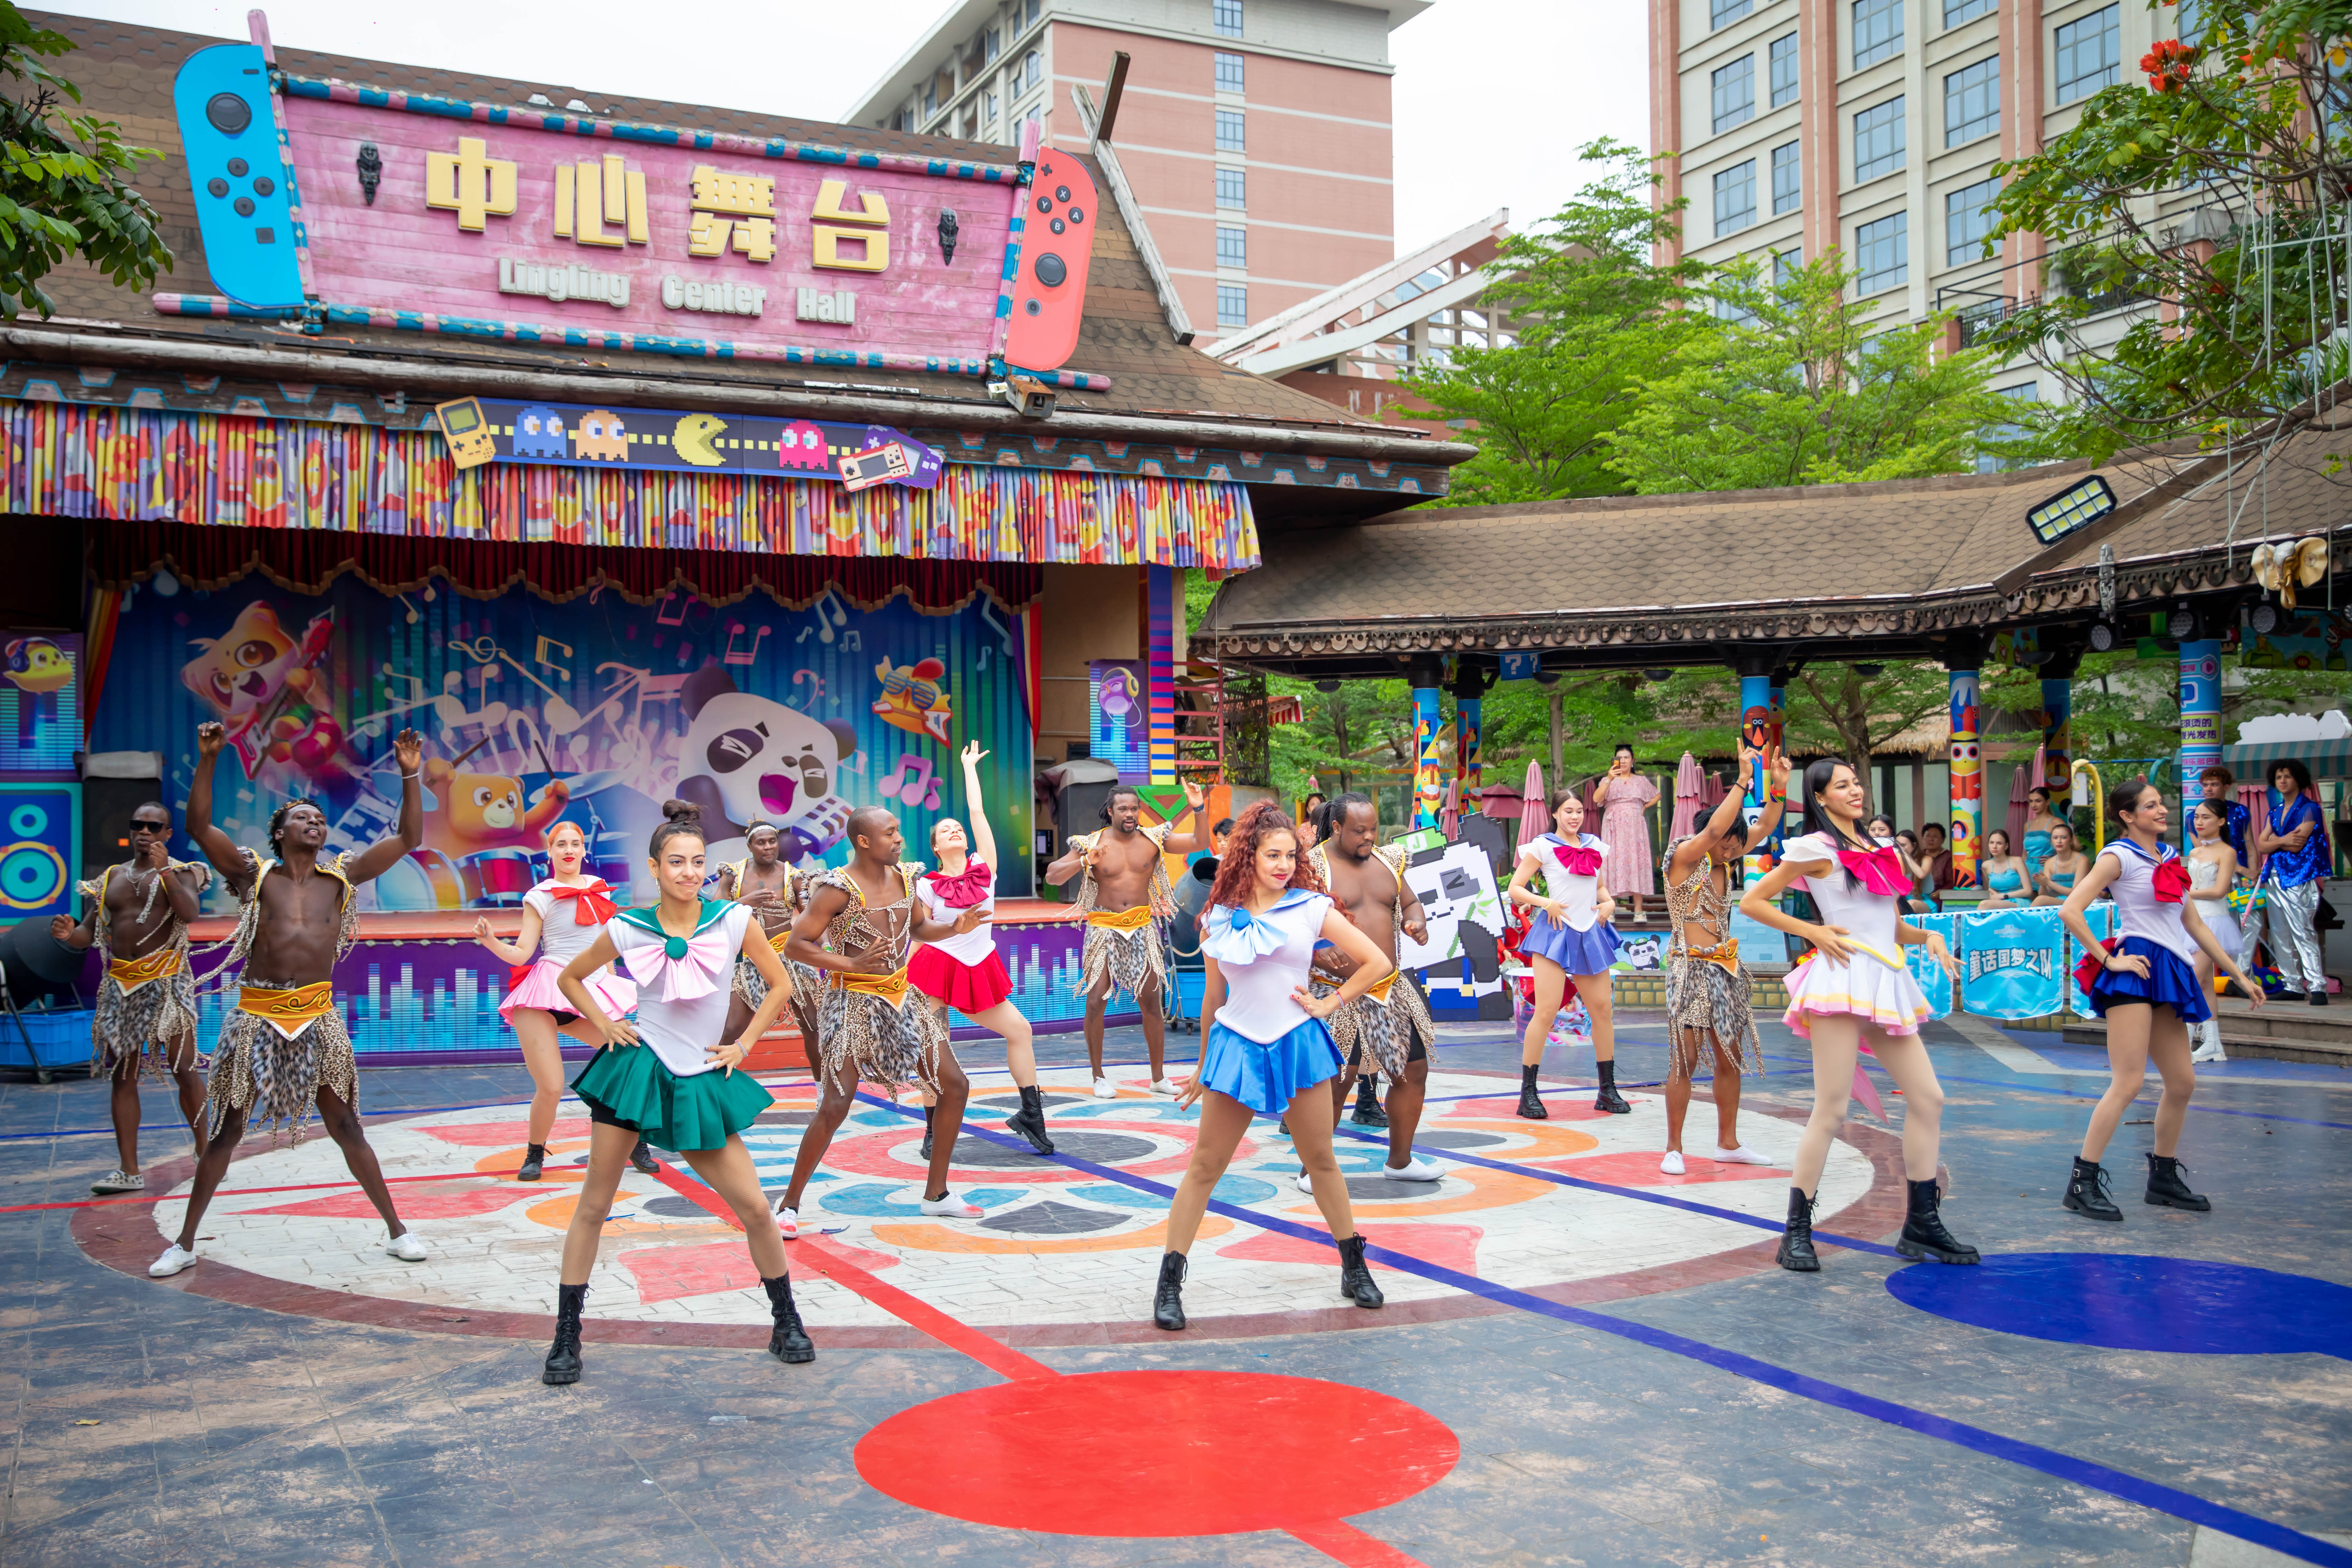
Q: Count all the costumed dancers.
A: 14